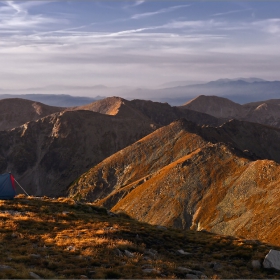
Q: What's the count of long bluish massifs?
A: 2